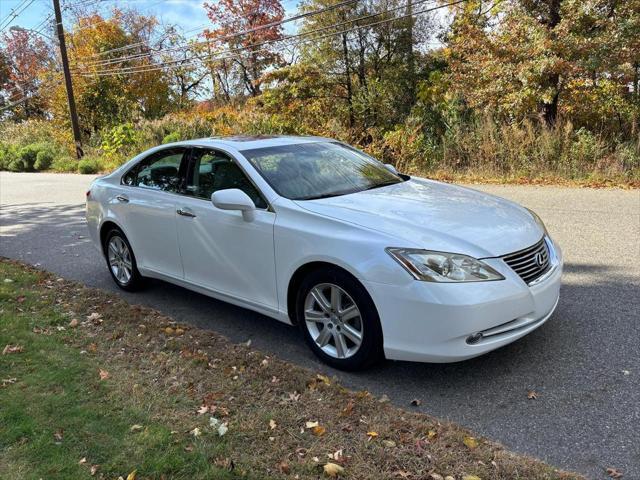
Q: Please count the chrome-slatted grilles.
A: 1